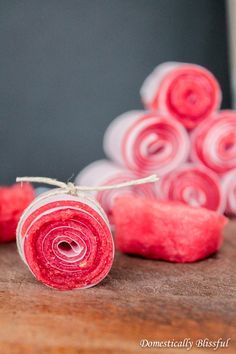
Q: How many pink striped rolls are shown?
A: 7